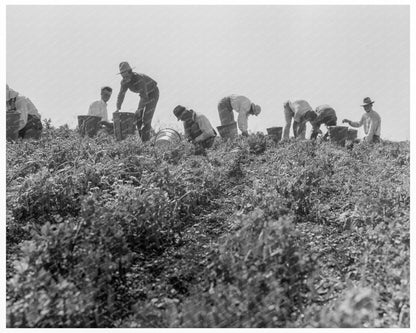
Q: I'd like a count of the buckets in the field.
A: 8